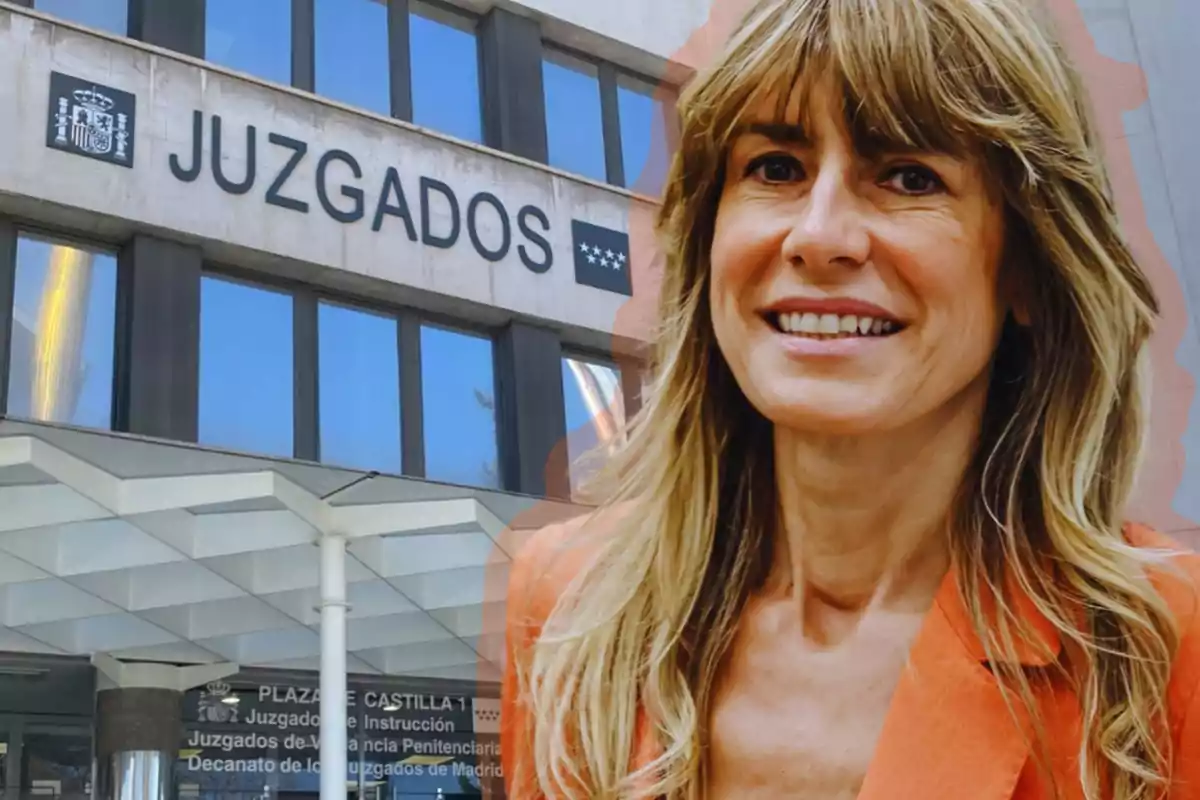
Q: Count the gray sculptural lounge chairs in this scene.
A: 0